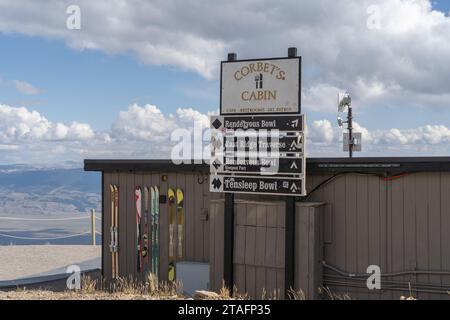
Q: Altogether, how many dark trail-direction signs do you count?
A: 4